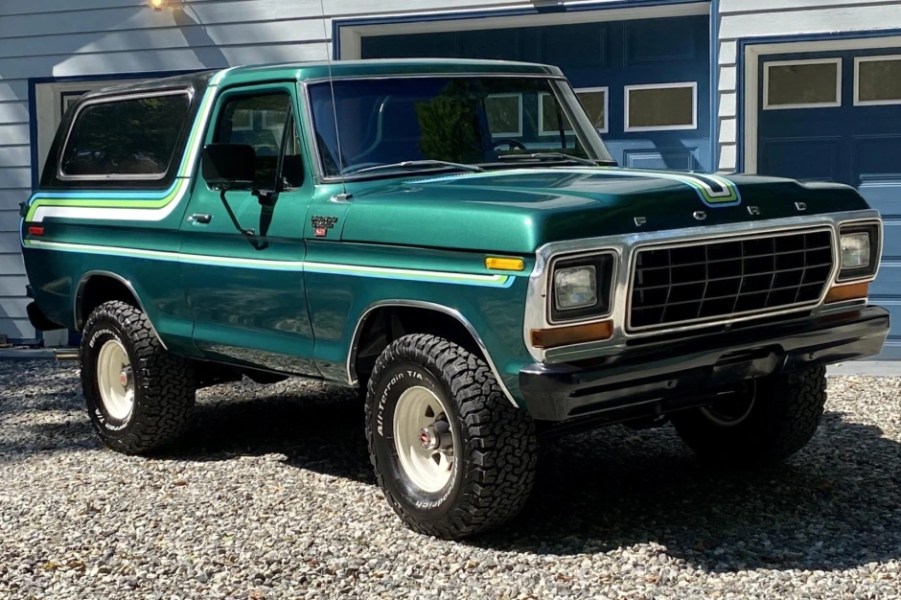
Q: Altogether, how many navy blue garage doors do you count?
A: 2